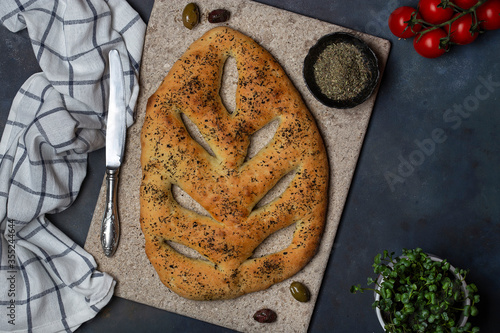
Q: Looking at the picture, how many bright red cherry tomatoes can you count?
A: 6